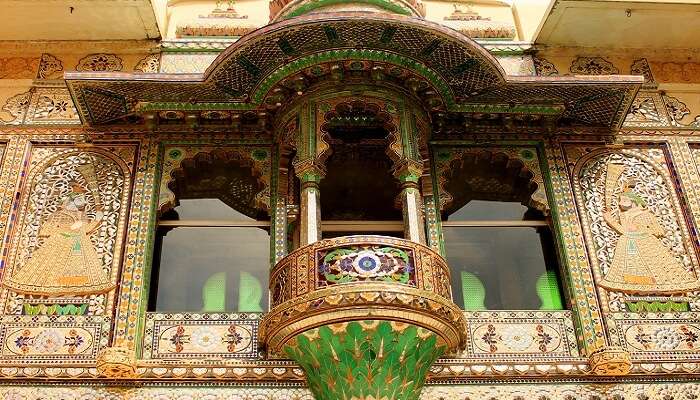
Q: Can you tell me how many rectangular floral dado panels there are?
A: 4